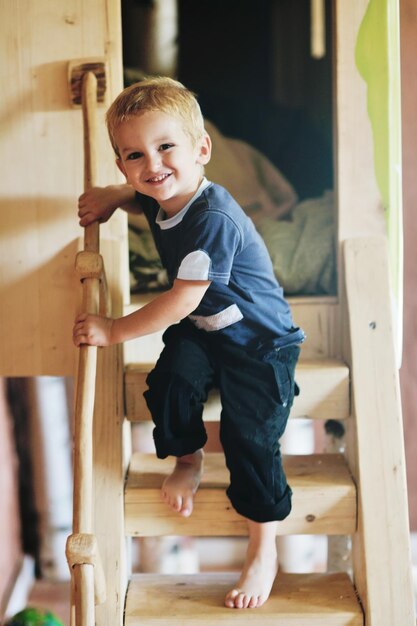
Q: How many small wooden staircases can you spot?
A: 1